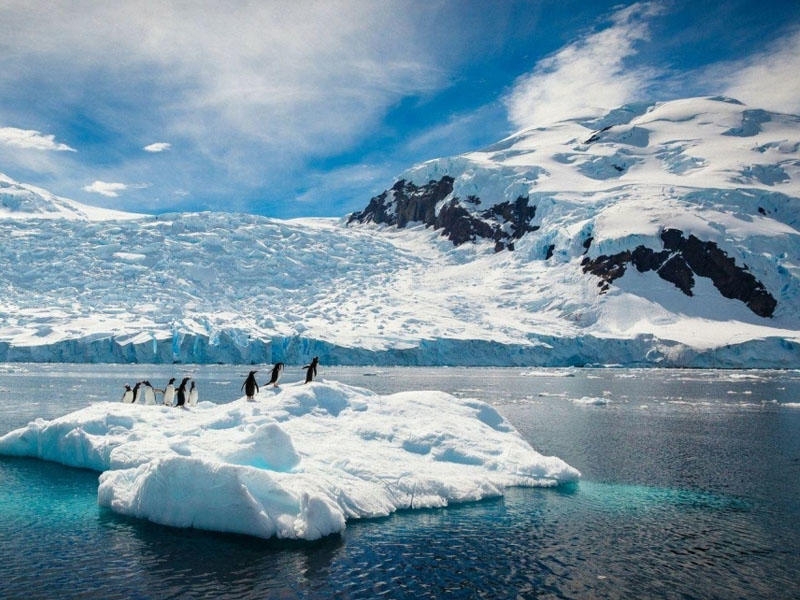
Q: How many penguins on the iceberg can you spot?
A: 9